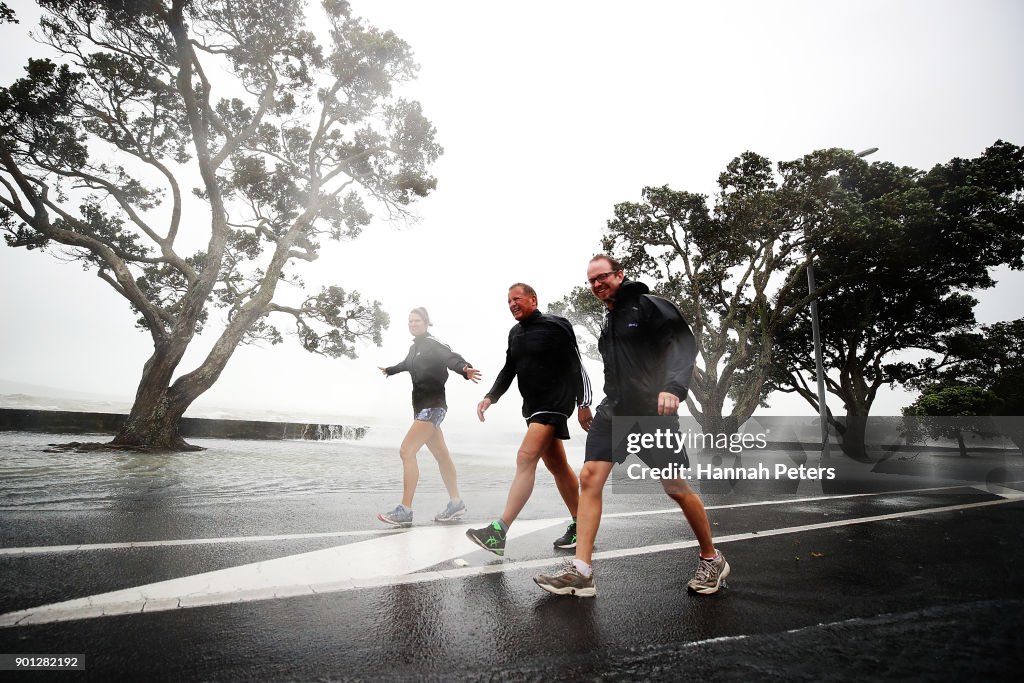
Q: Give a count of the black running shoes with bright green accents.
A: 2